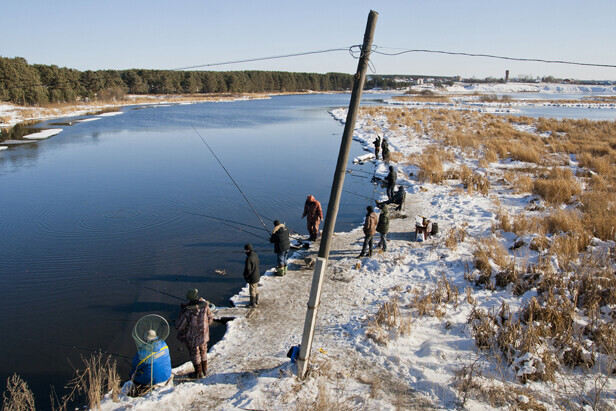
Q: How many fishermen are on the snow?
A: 11